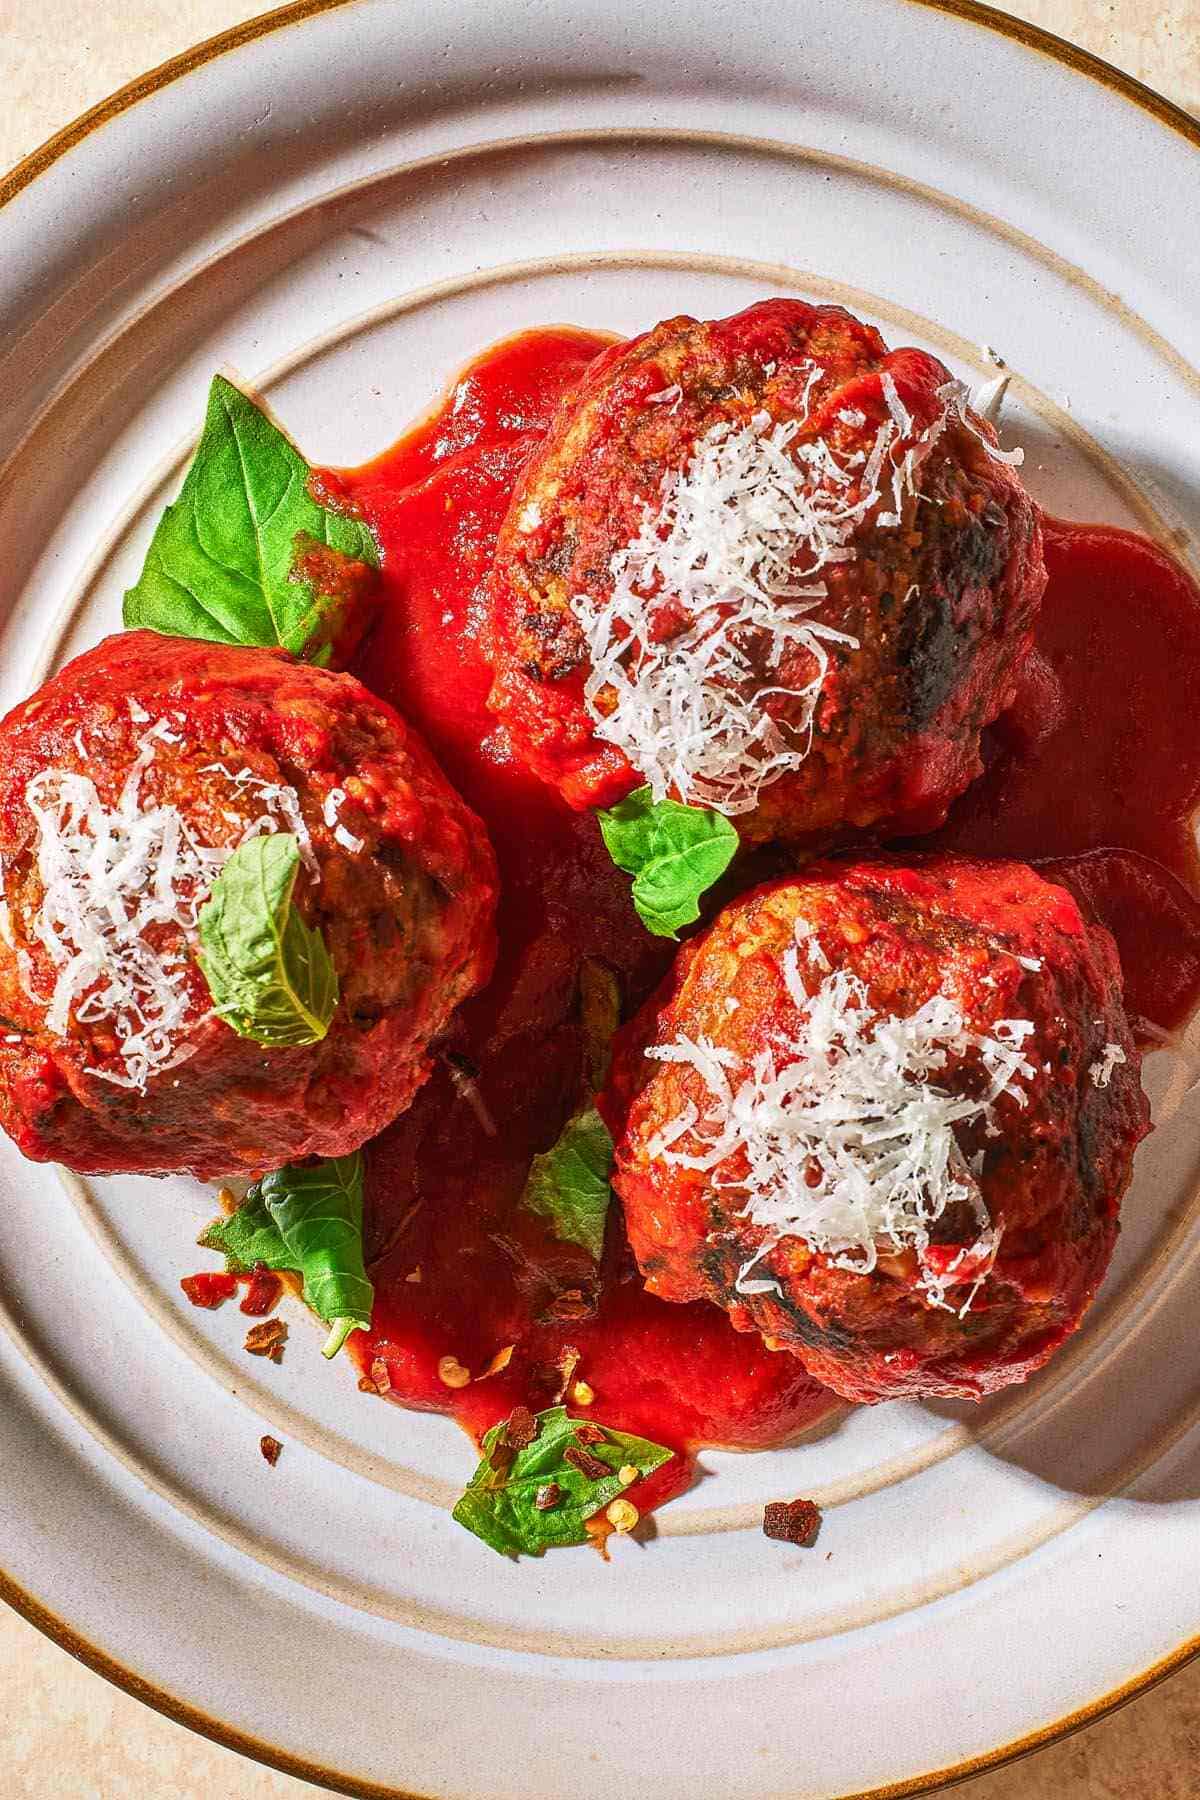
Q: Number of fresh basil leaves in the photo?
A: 6